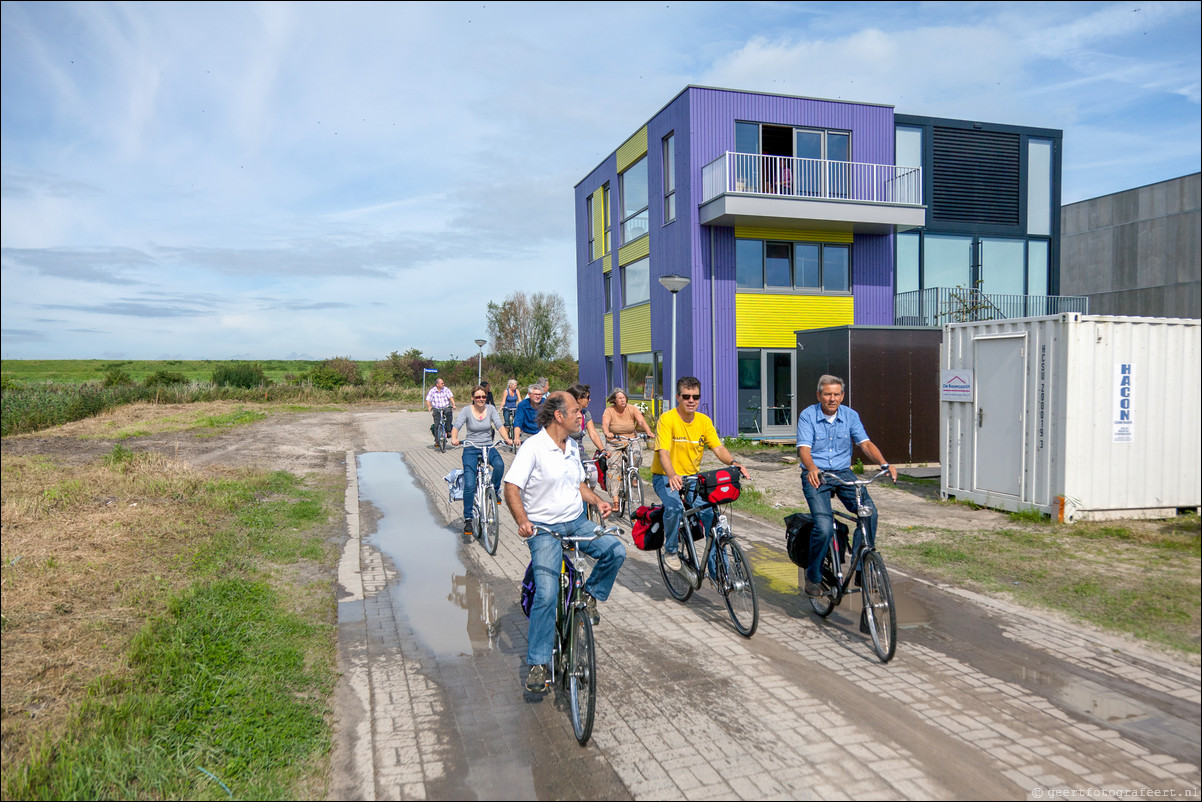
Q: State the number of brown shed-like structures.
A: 1